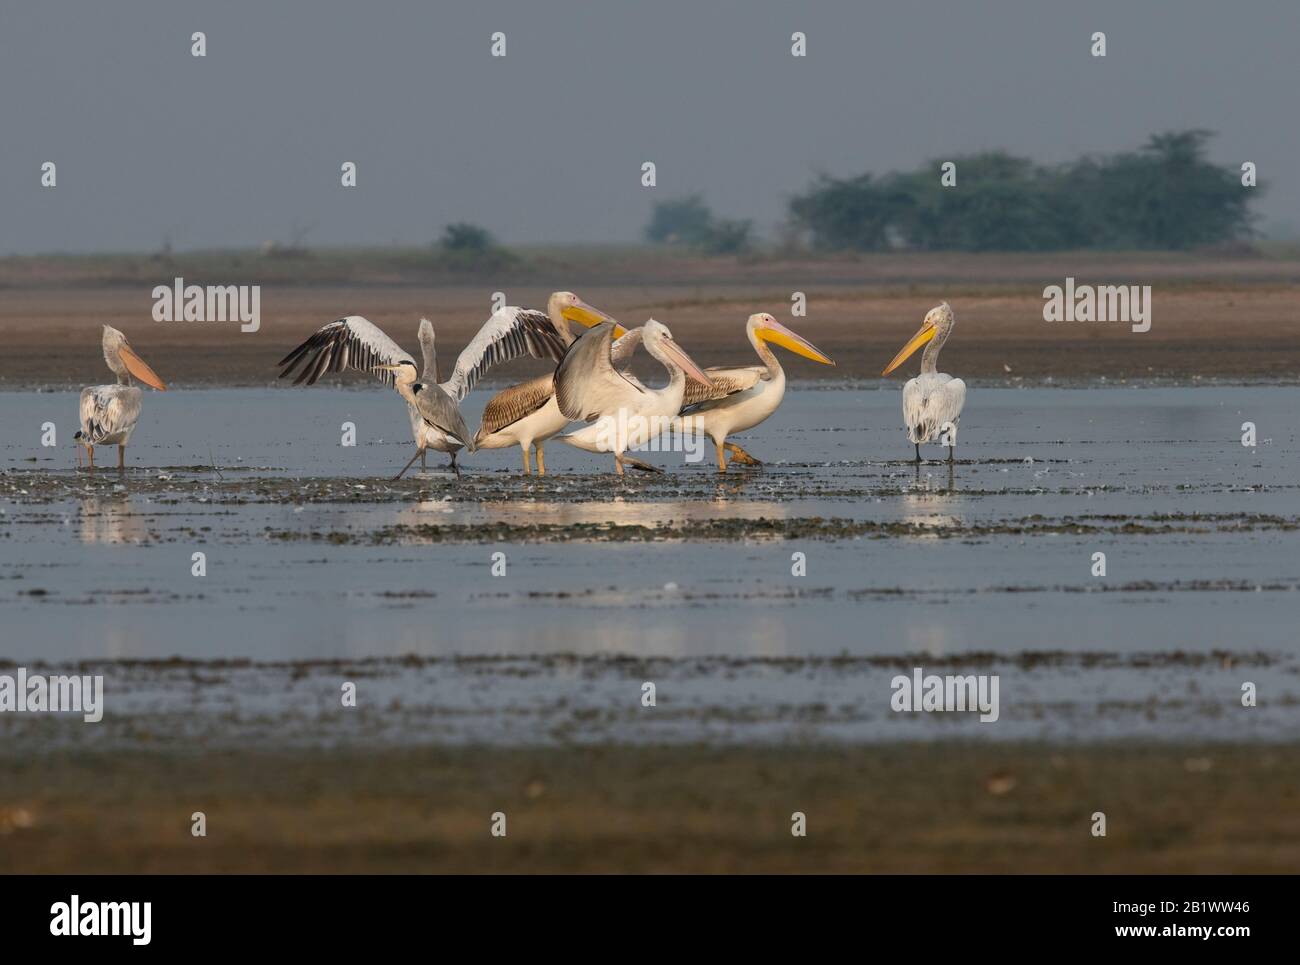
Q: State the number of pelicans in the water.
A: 6